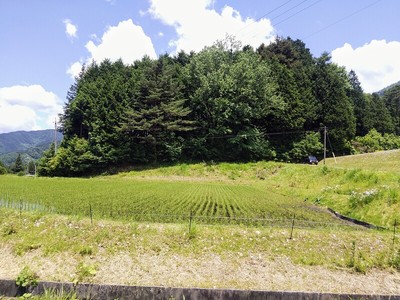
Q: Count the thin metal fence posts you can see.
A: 5